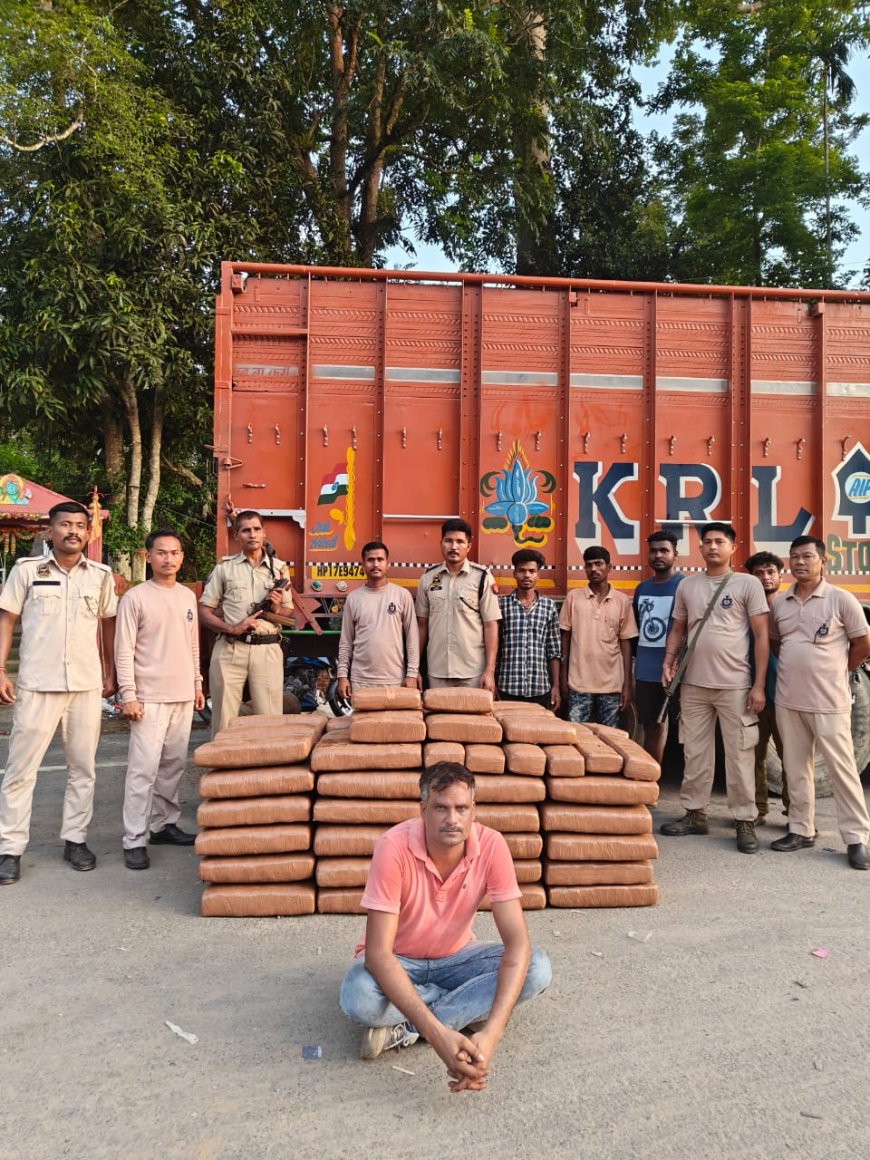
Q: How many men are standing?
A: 11